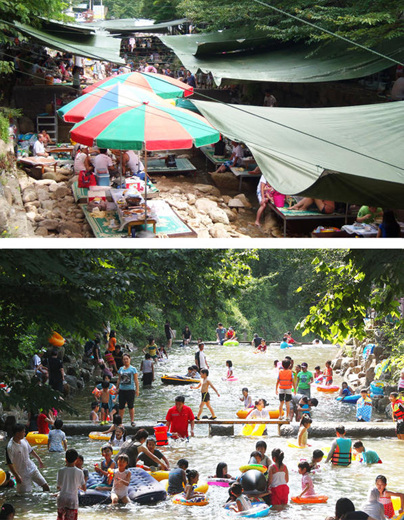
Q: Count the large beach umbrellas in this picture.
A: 3